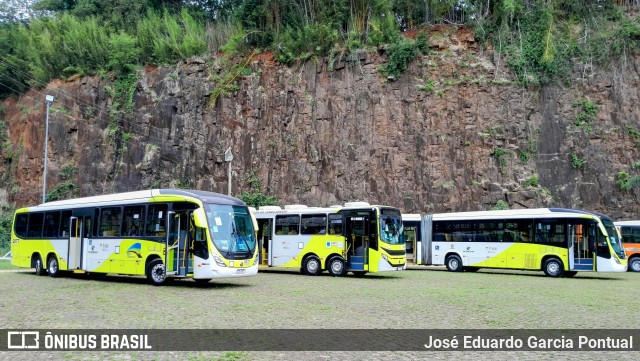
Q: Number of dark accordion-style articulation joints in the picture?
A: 1